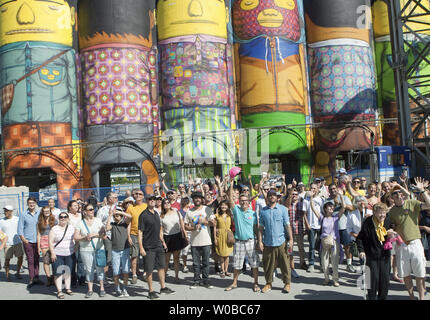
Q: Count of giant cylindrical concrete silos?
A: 6